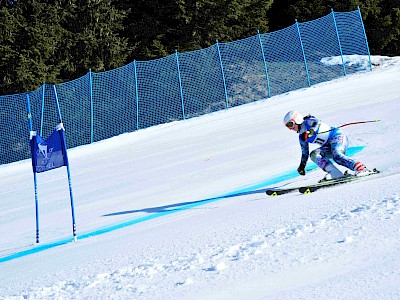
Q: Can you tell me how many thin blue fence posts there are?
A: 9